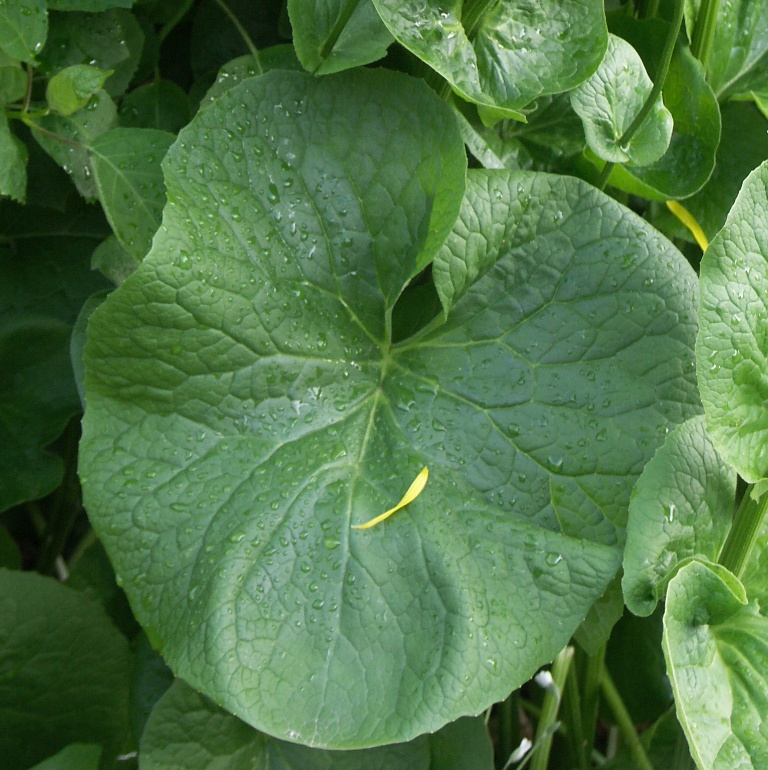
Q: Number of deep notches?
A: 1